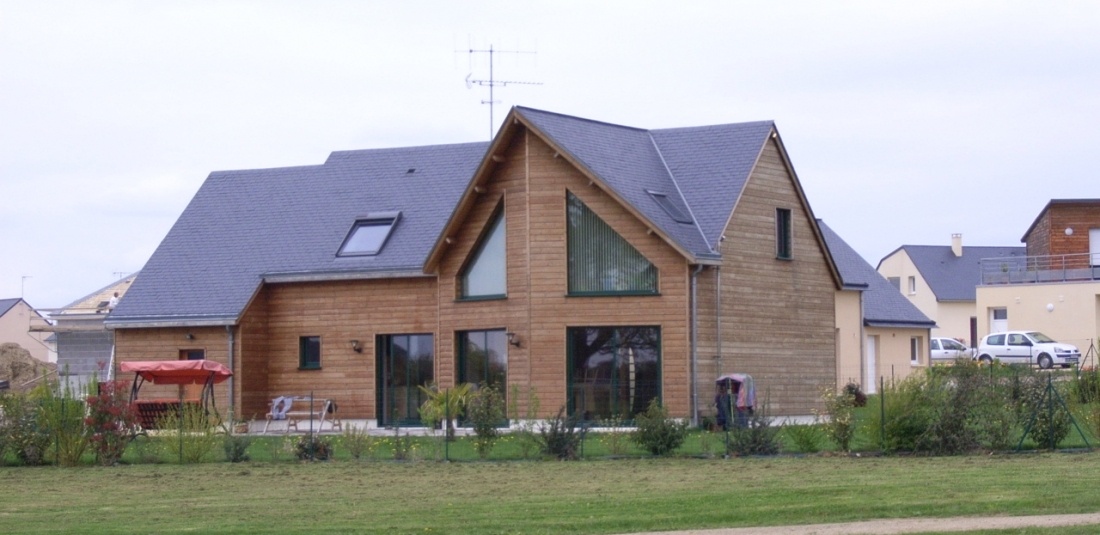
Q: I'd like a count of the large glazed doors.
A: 3